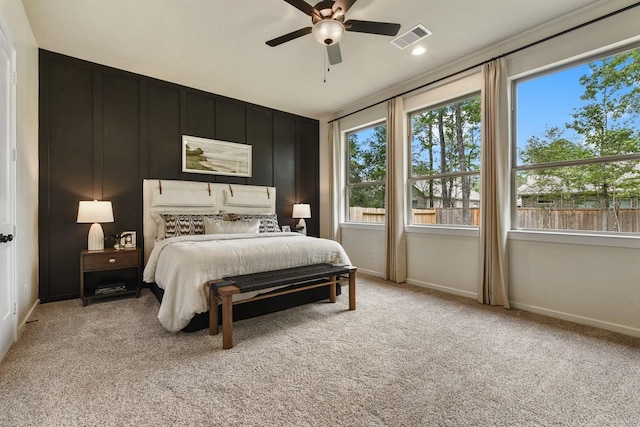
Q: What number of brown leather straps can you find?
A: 4